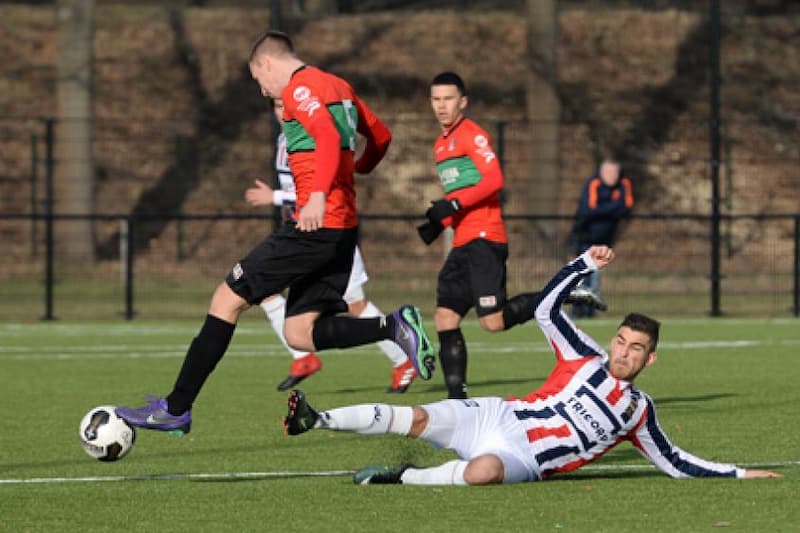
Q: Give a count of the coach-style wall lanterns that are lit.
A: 0